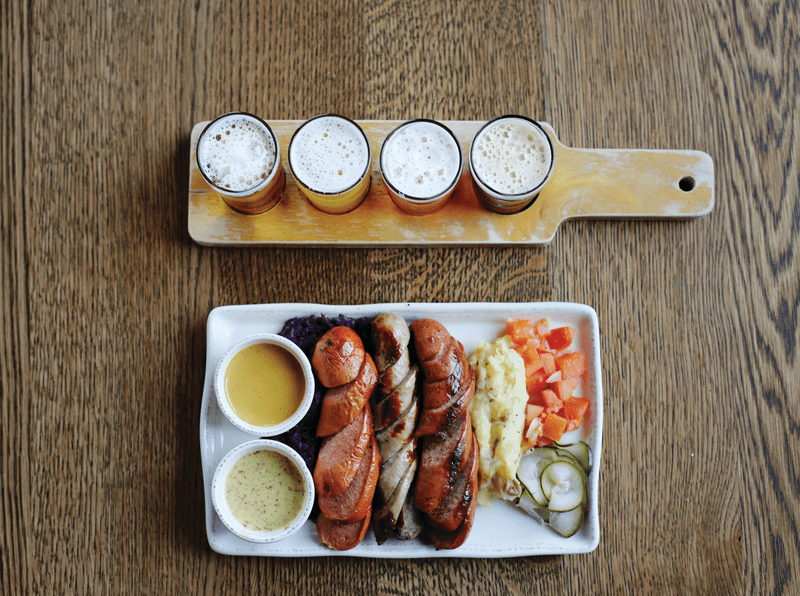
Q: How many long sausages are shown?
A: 3